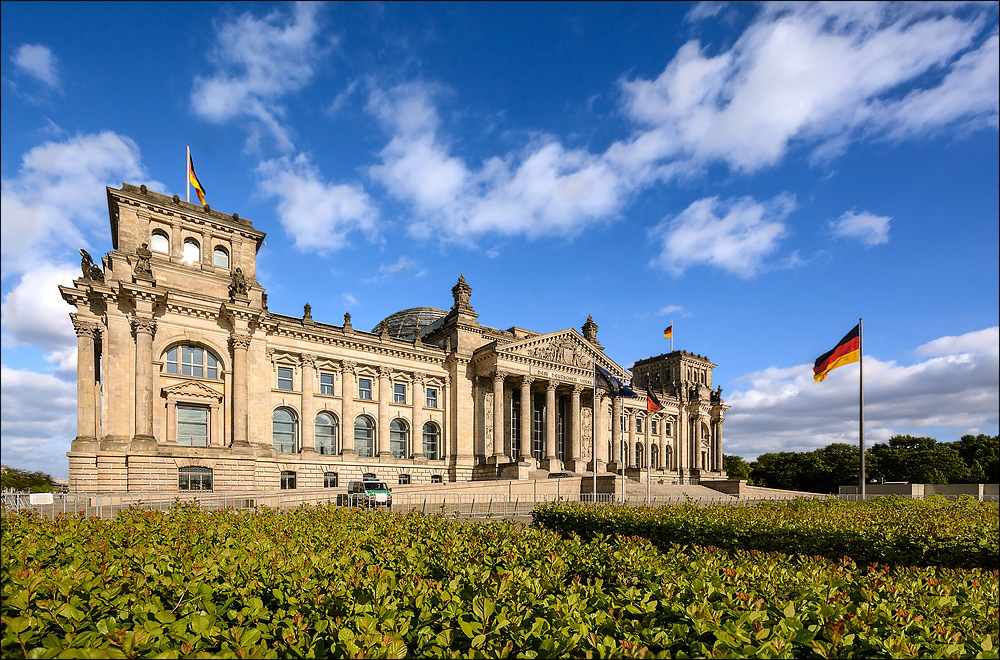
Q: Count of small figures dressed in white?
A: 0